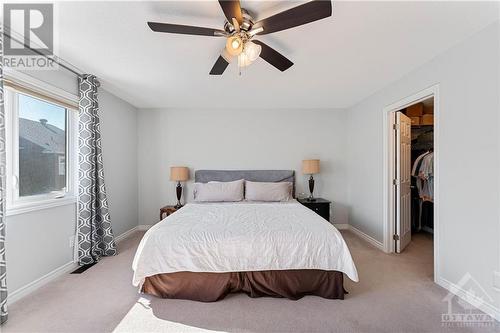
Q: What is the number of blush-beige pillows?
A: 2